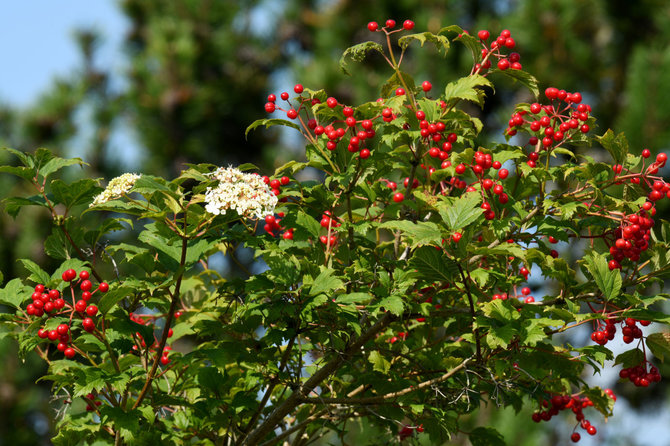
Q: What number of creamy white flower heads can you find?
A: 2